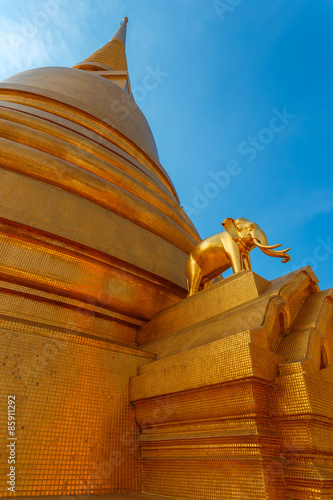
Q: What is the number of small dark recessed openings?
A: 2